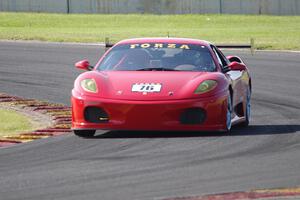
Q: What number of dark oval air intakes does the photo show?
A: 2